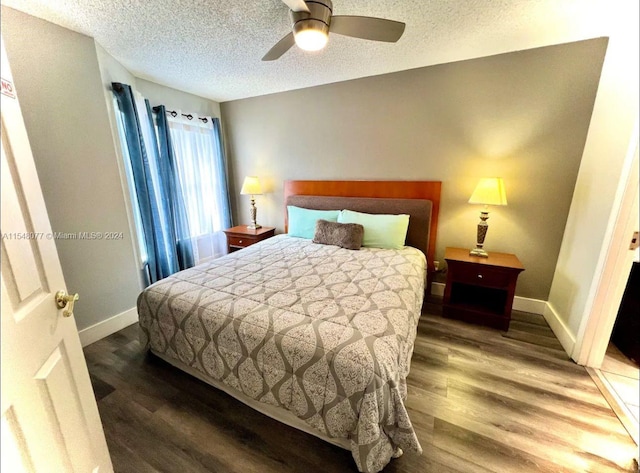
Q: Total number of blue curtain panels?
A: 4